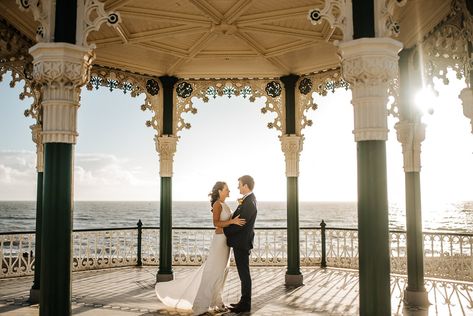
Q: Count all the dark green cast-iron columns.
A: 6